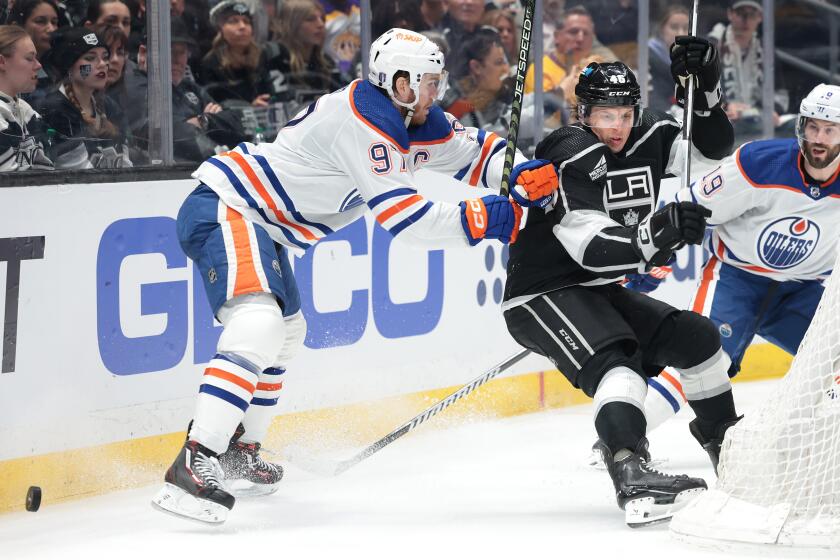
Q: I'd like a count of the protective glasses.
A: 3